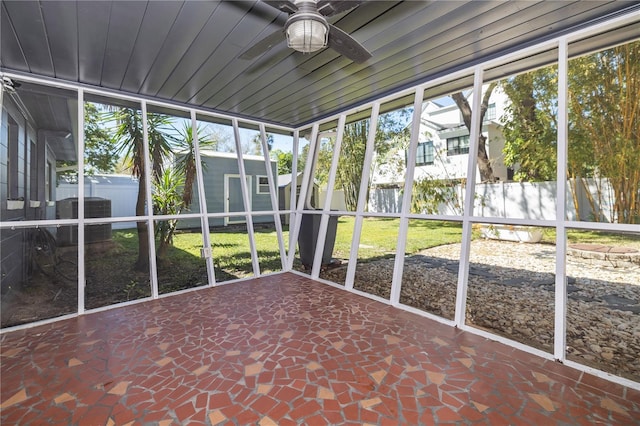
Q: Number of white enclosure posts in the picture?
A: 12